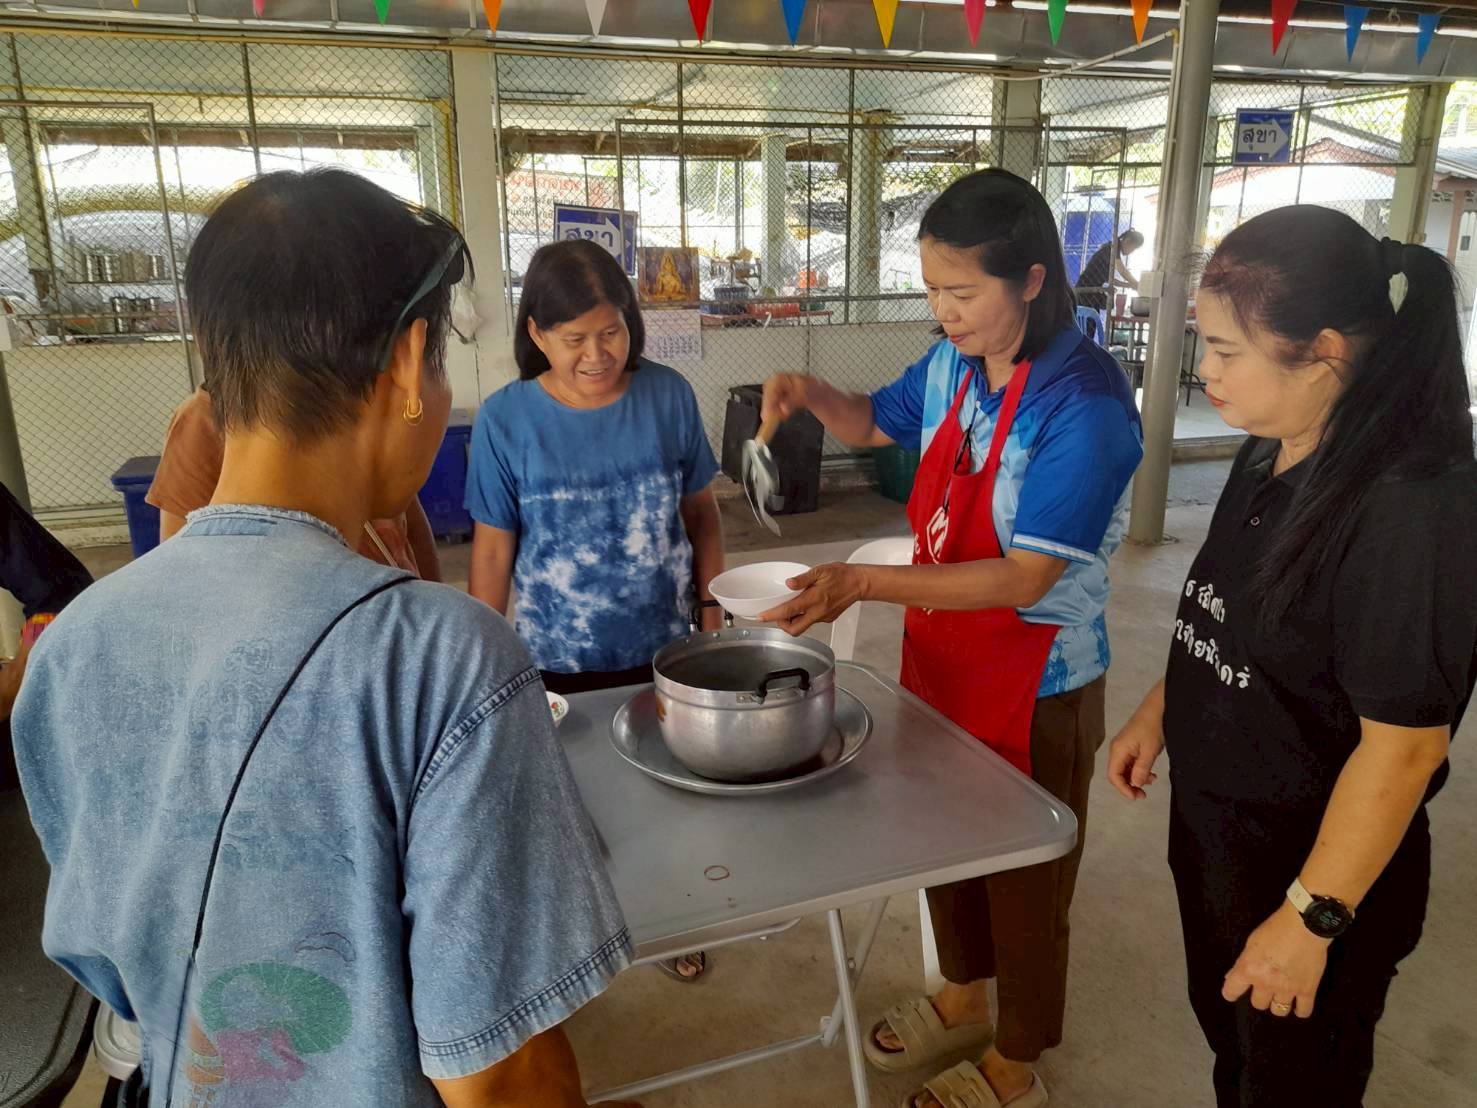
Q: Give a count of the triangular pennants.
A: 14